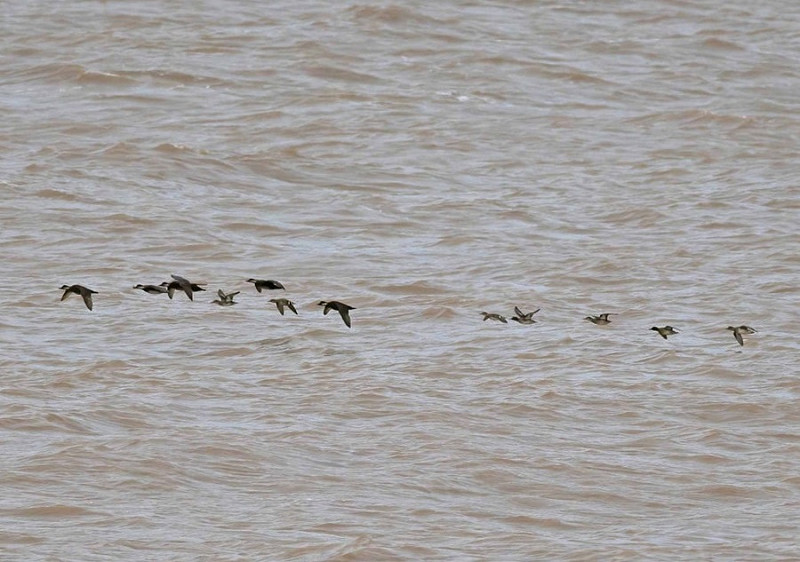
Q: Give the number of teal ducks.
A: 7